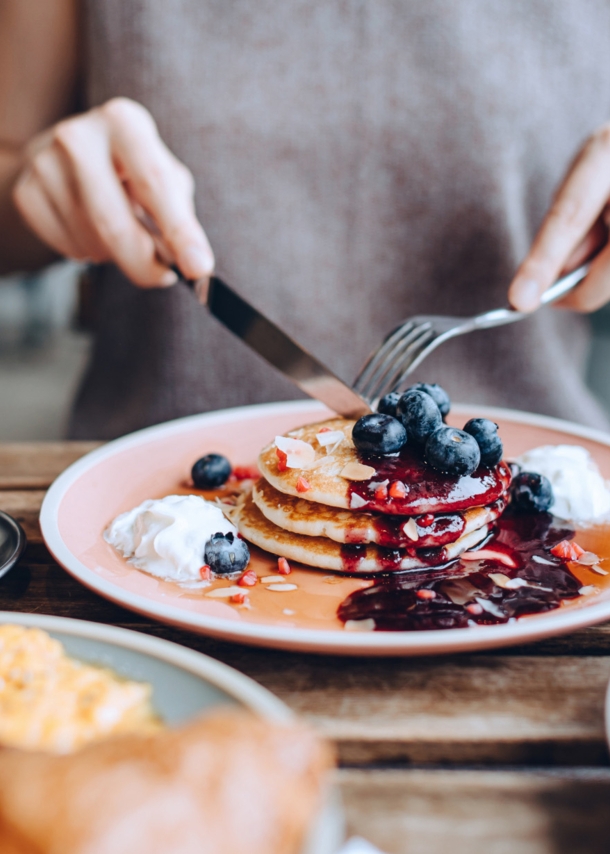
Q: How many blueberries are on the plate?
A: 9